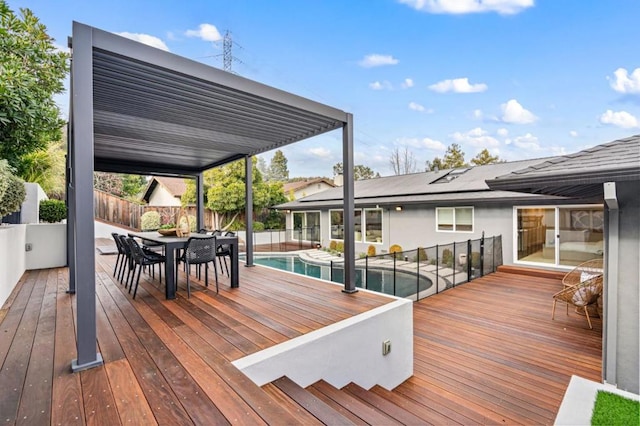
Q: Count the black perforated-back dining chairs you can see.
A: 8